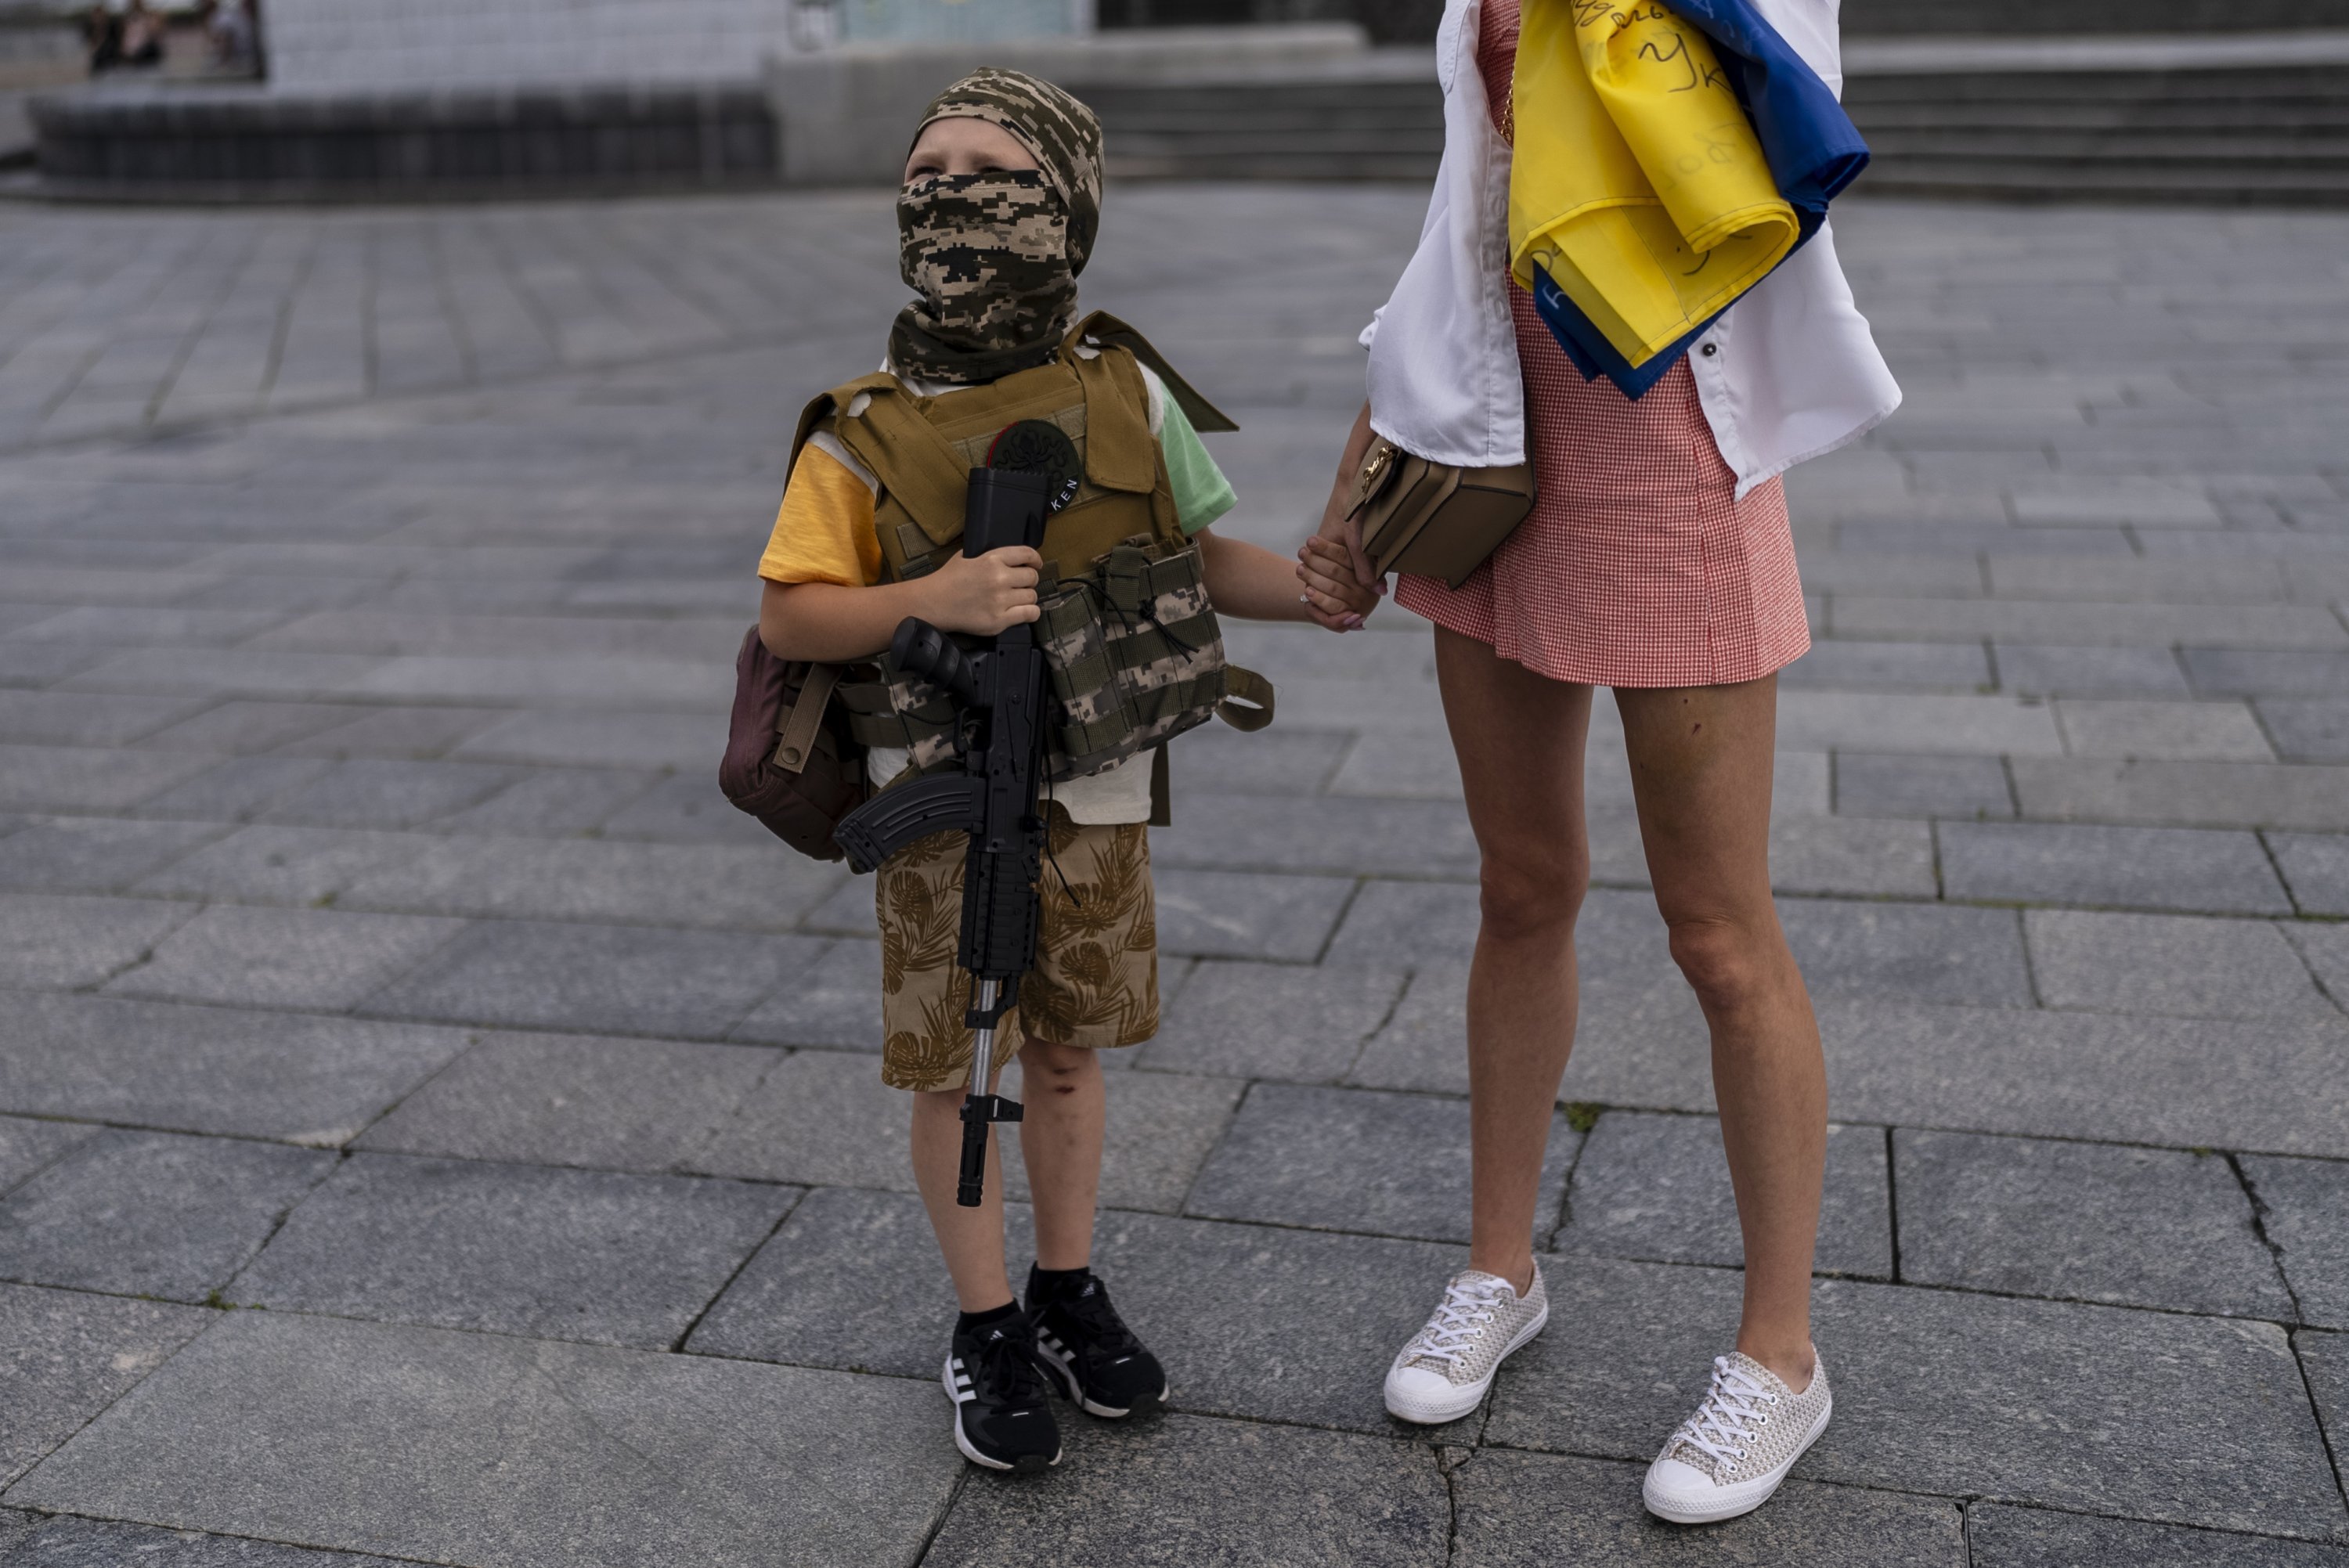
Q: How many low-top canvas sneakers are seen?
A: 2